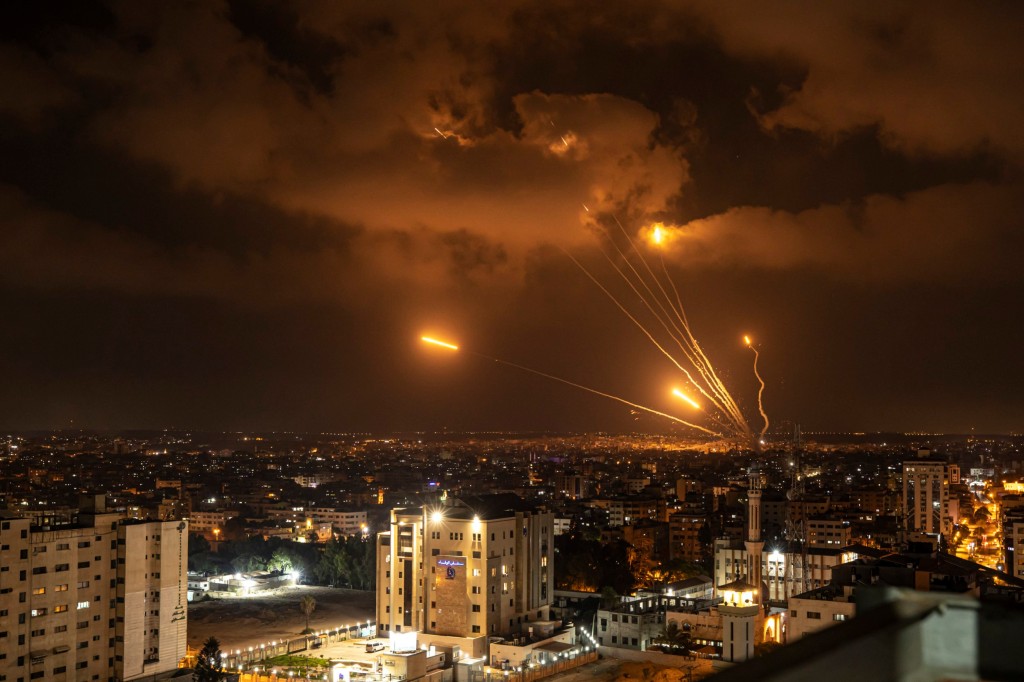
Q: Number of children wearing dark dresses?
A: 0